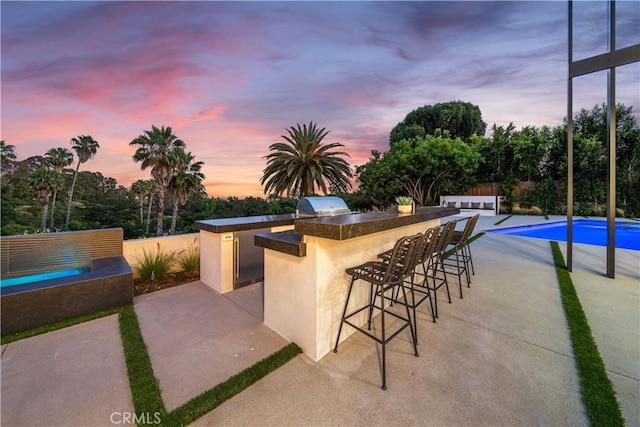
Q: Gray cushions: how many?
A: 4